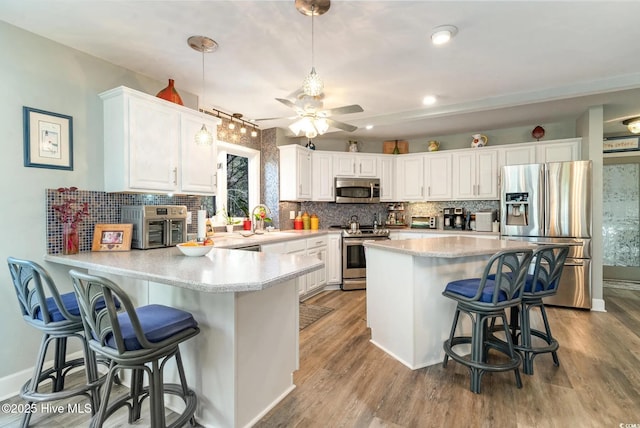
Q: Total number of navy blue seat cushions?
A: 4